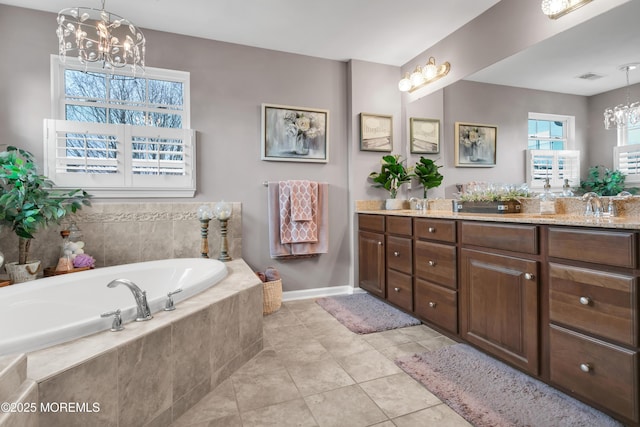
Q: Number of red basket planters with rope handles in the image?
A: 0